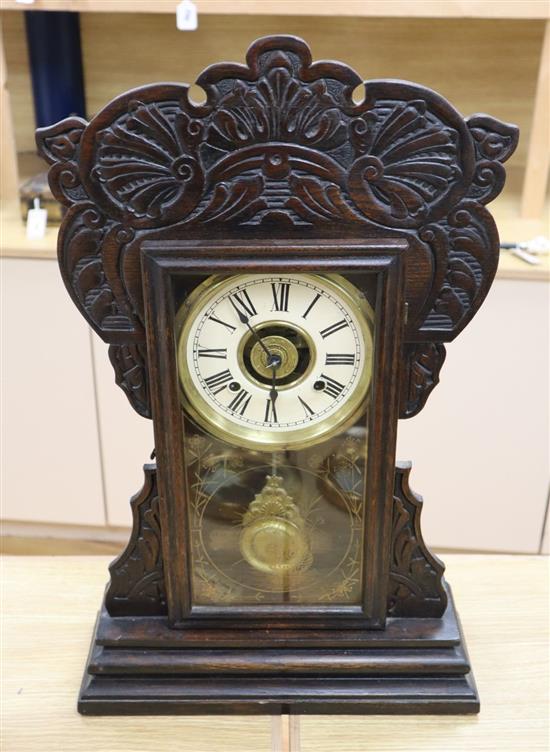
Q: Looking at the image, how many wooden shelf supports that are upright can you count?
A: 2